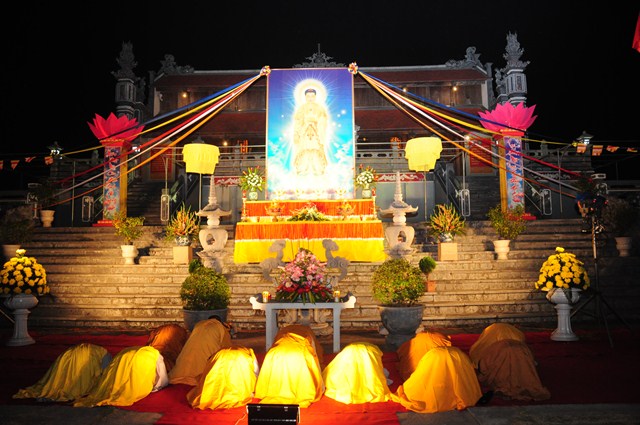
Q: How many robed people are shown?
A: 12